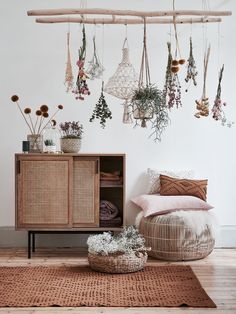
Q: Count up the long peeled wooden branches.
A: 2